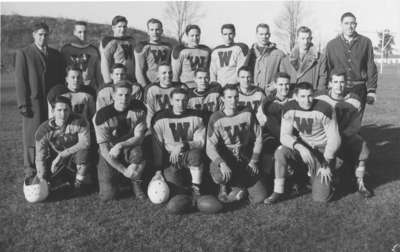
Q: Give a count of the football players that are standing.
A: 5